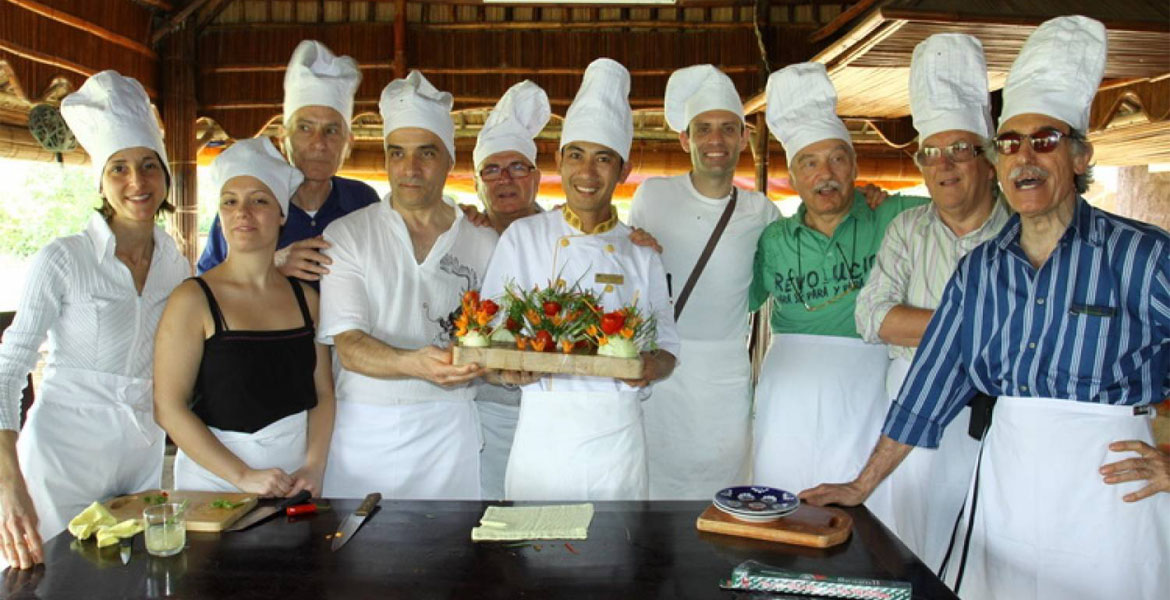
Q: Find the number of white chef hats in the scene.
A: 10